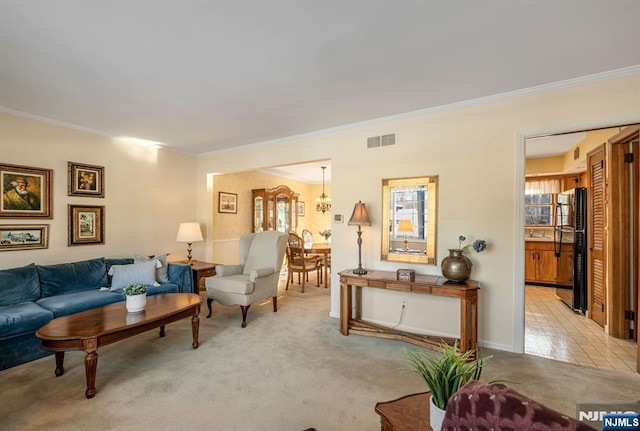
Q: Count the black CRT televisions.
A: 0